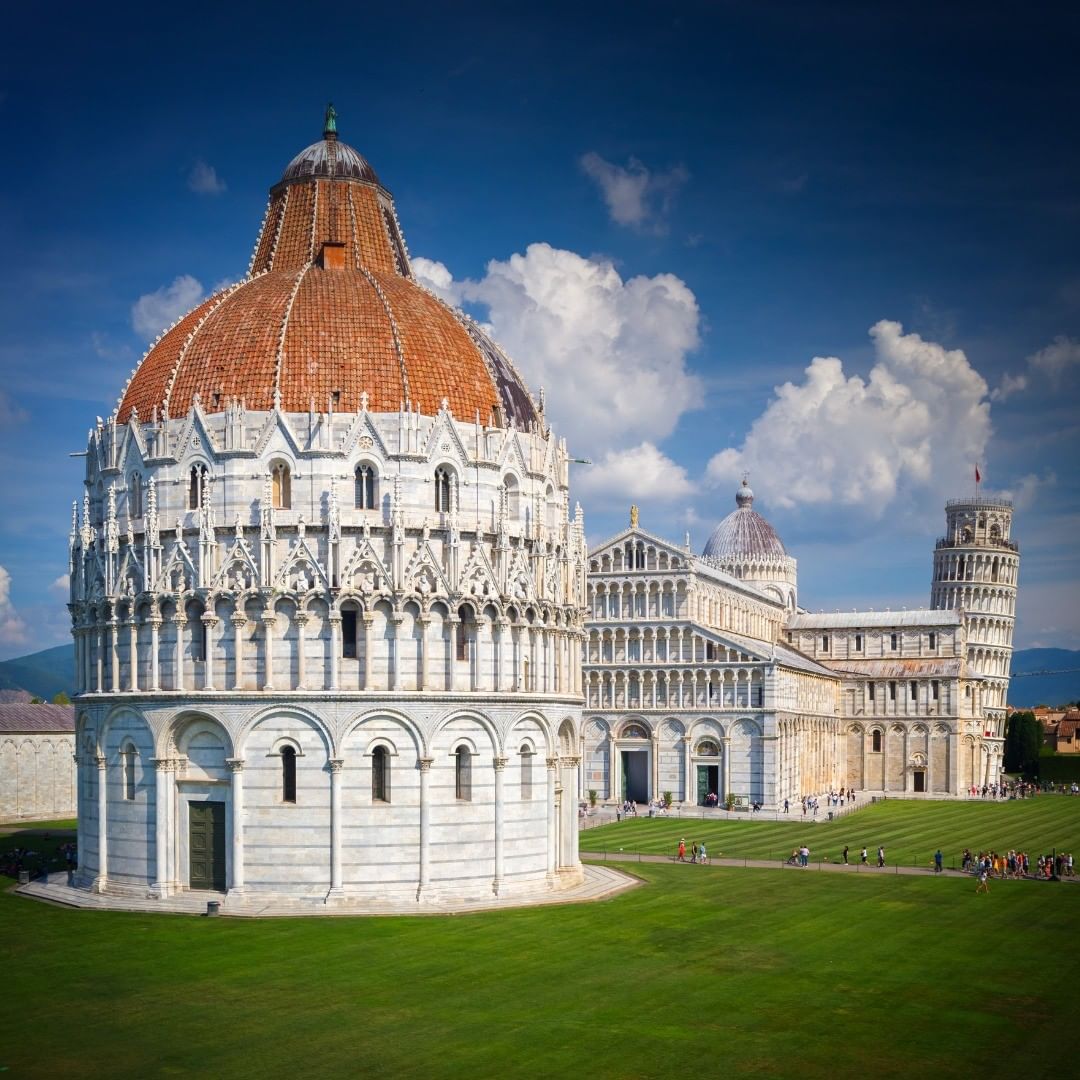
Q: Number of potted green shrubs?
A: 3